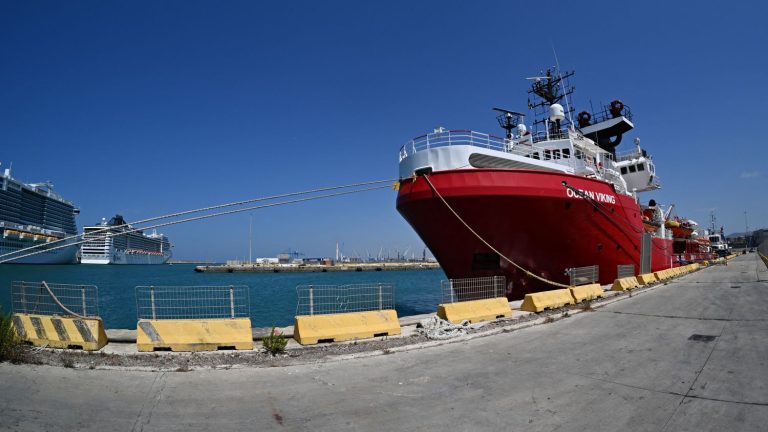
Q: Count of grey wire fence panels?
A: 6